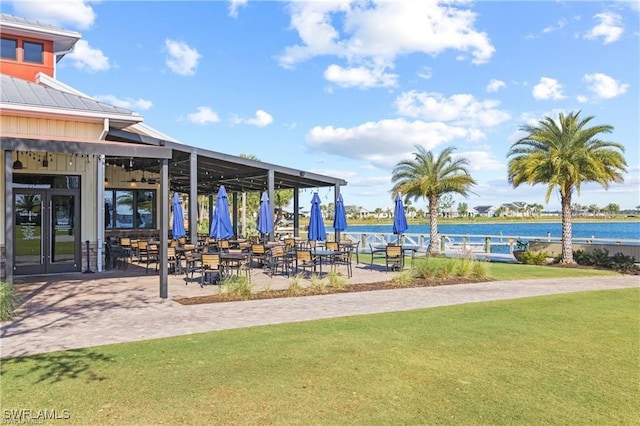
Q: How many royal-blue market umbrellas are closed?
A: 6